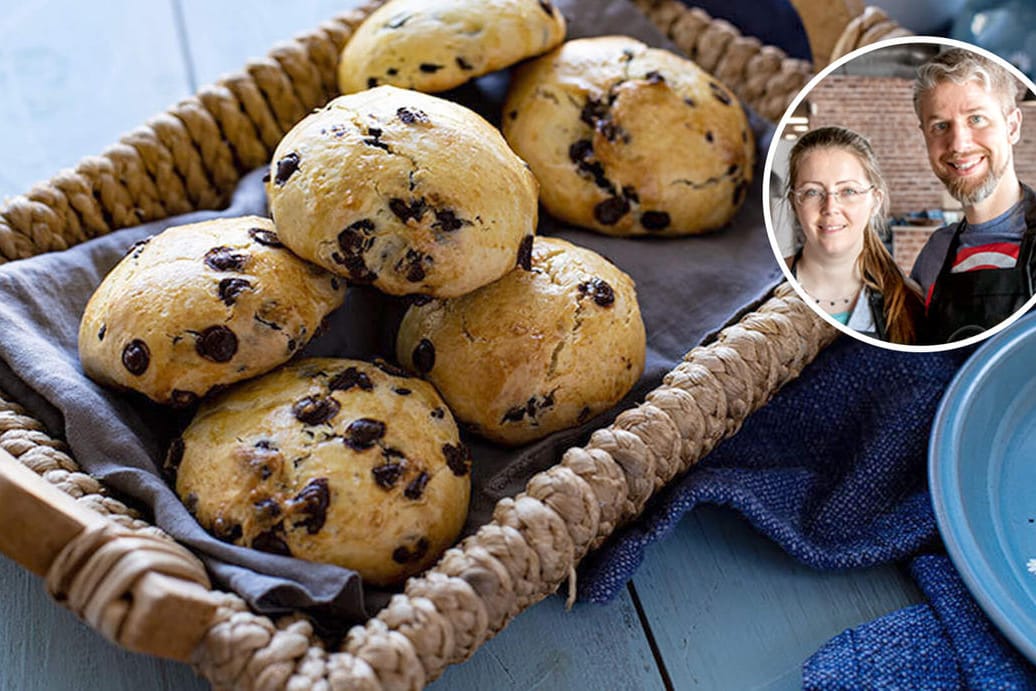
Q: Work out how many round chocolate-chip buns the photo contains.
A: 6